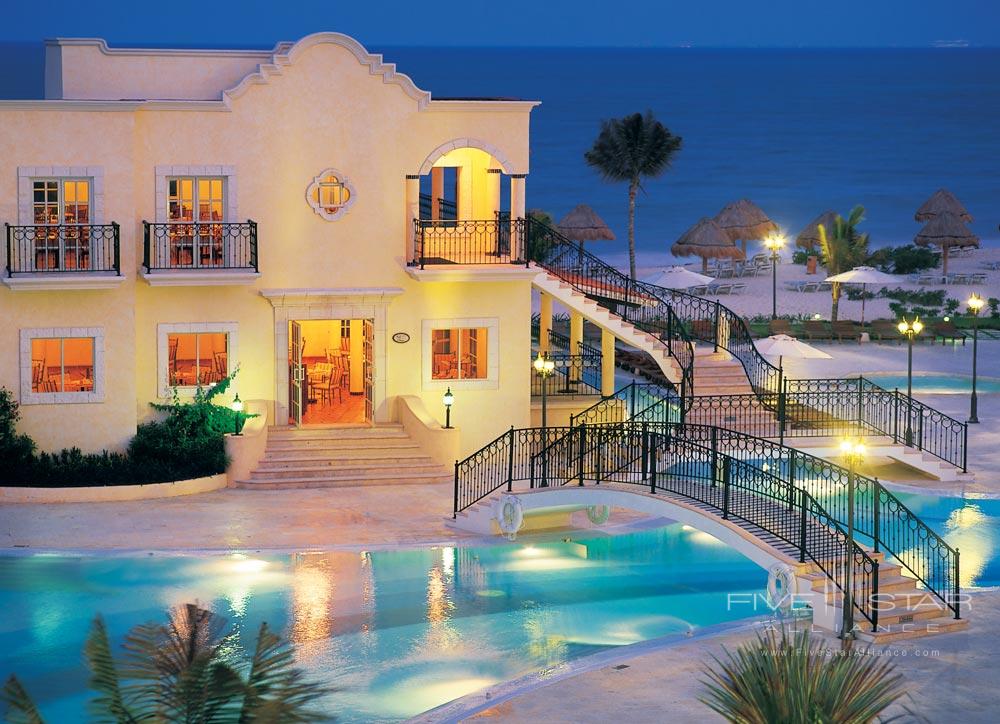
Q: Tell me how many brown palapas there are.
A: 6